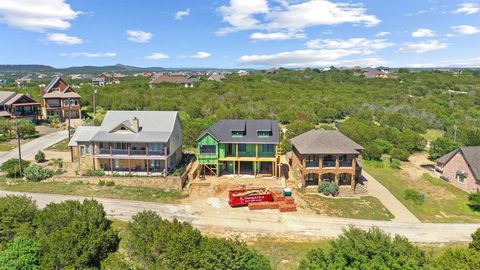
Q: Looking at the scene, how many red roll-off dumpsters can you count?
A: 1